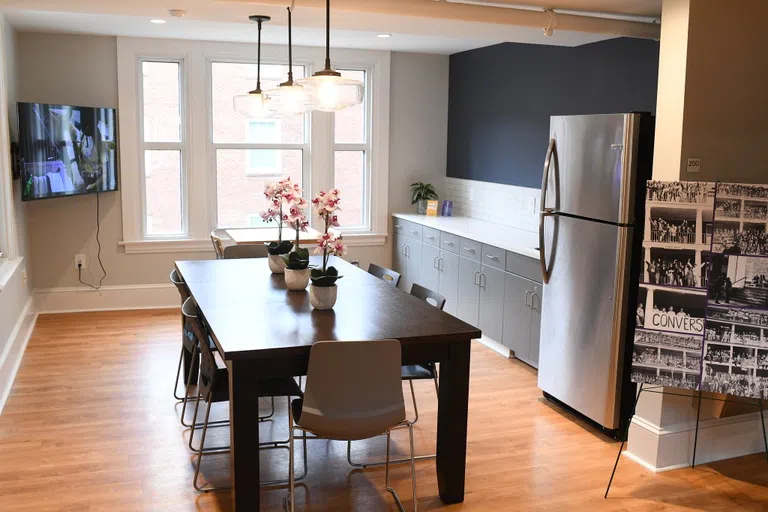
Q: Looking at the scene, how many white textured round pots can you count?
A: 3